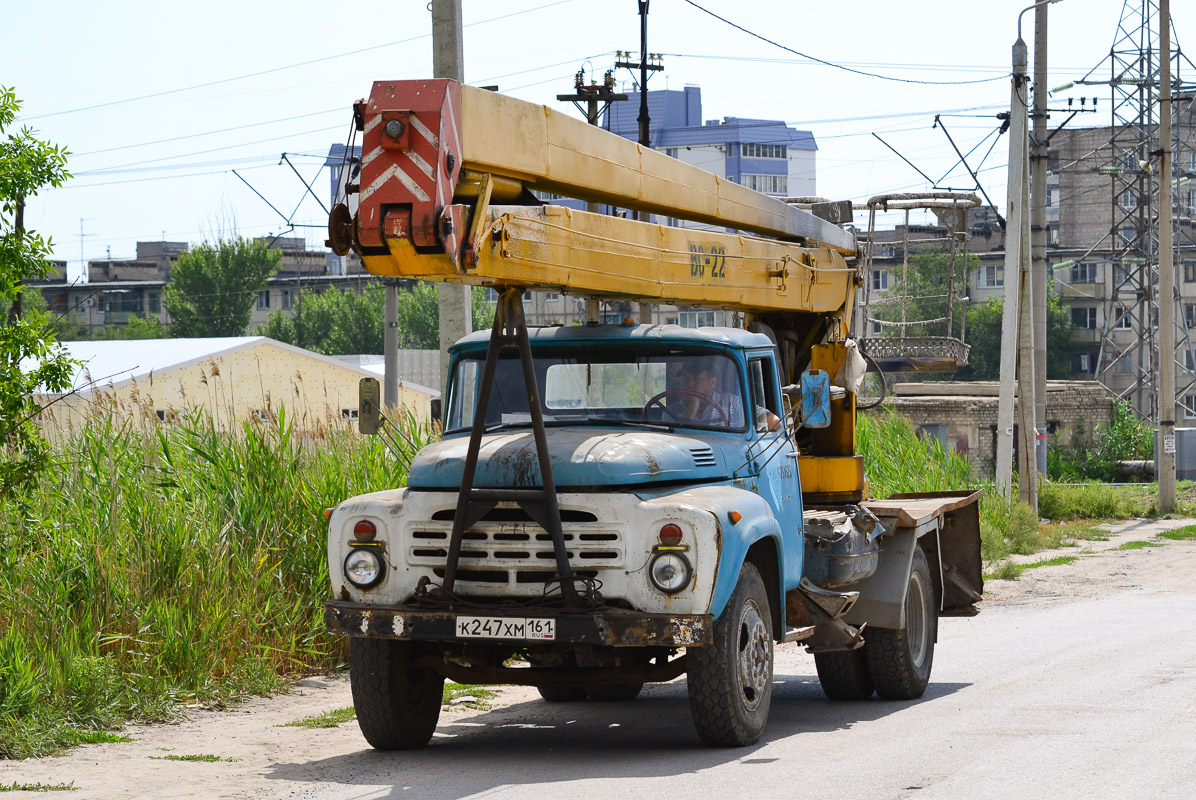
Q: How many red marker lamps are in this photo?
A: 2